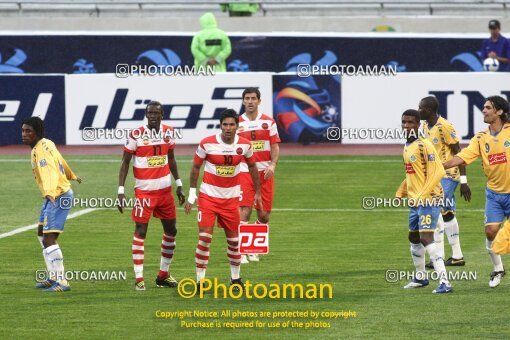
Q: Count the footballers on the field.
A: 7